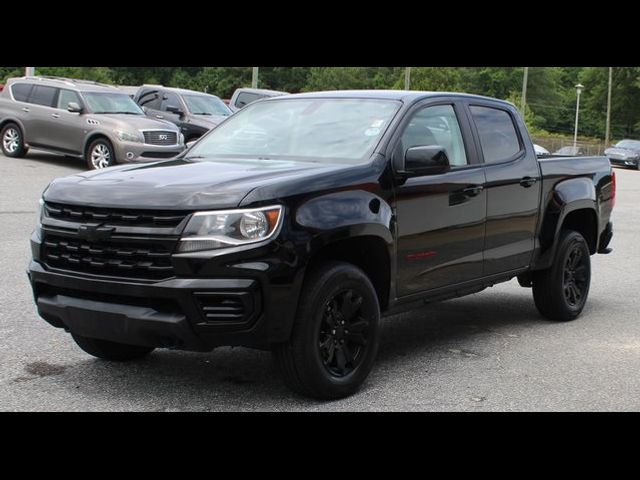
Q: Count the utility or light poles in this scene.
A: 6